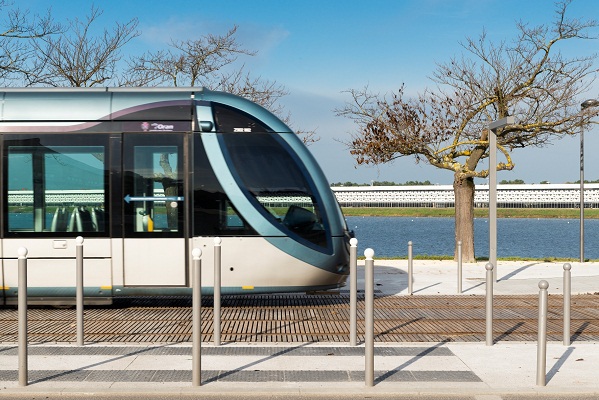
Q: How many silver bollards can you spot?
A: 11